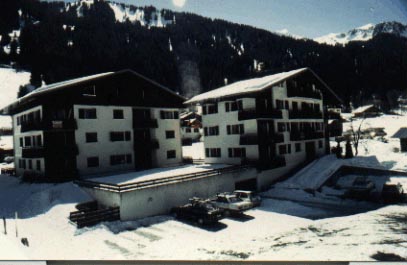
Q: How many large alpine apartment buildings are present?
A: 2